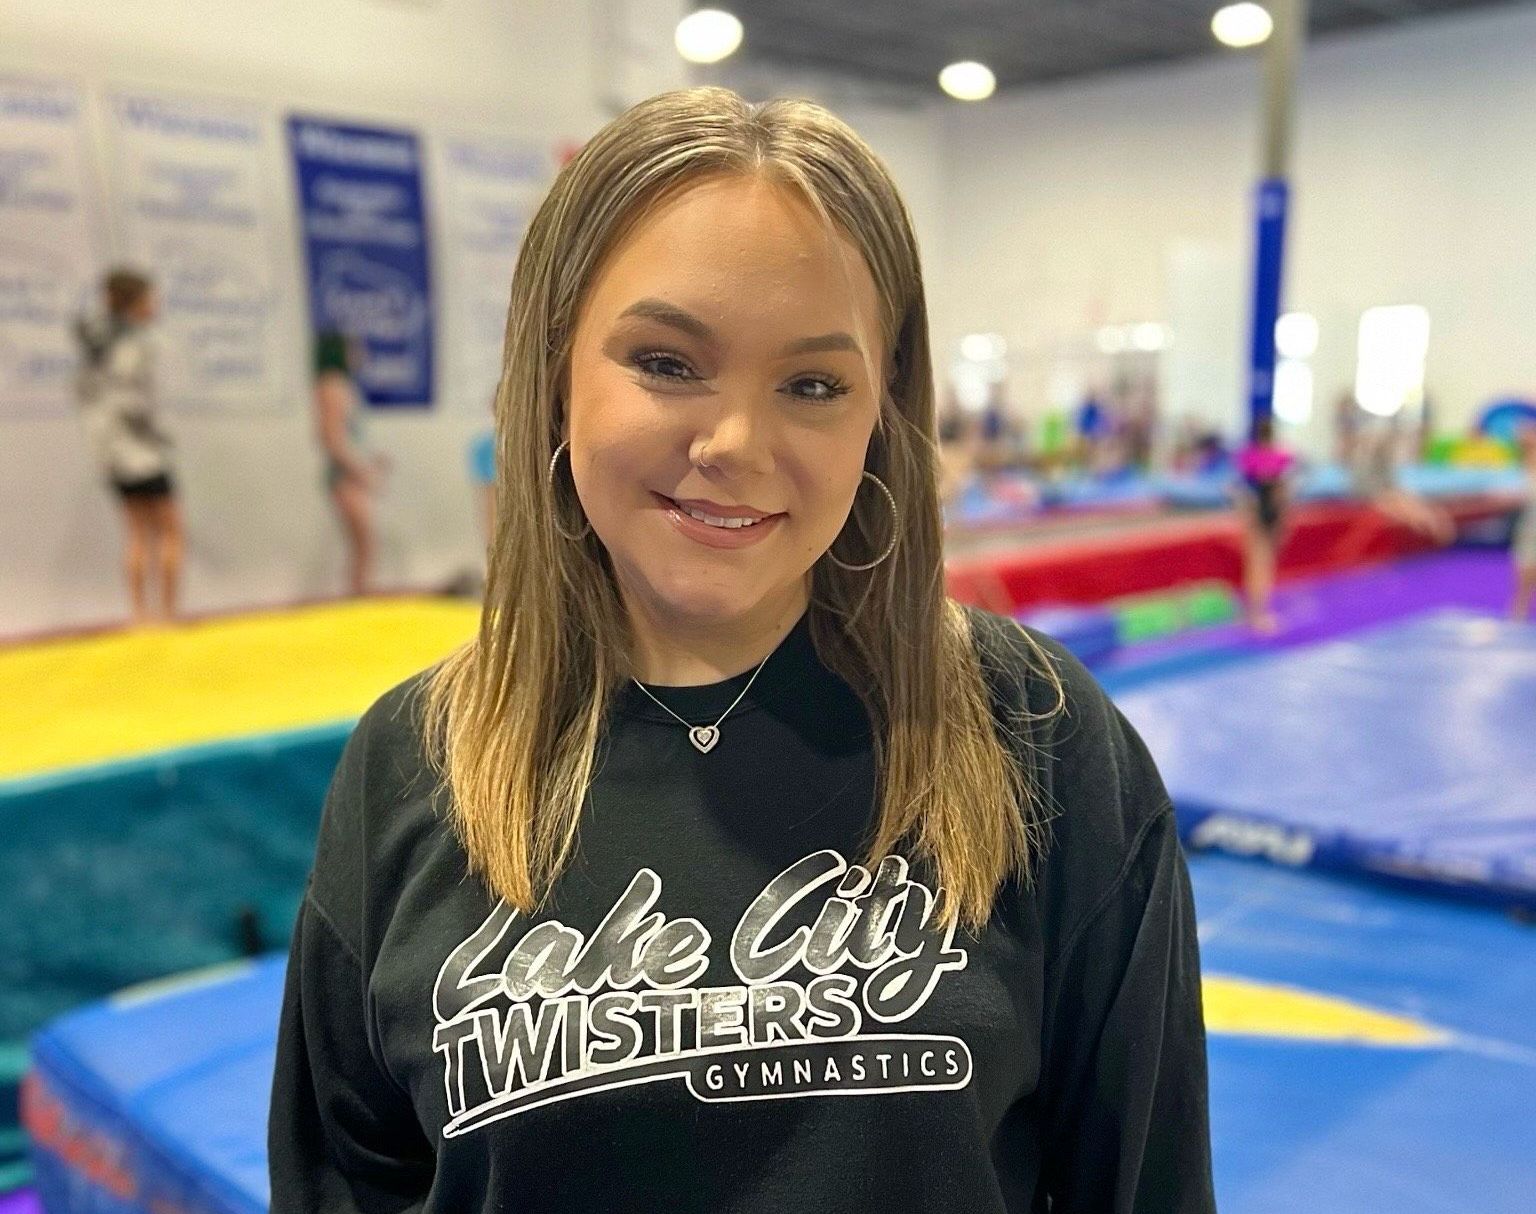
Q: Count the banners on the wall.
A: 4